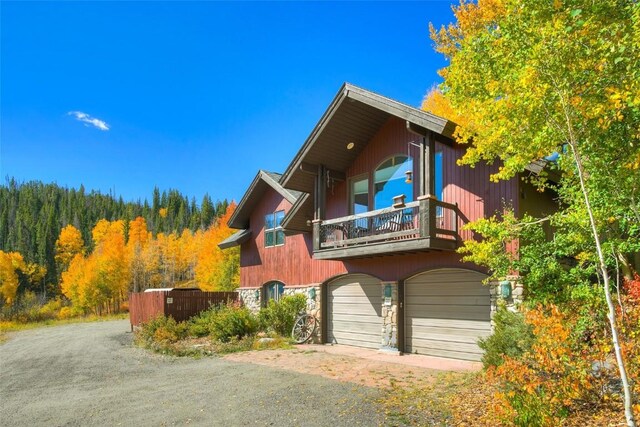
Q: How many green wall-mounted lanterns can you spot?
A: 4